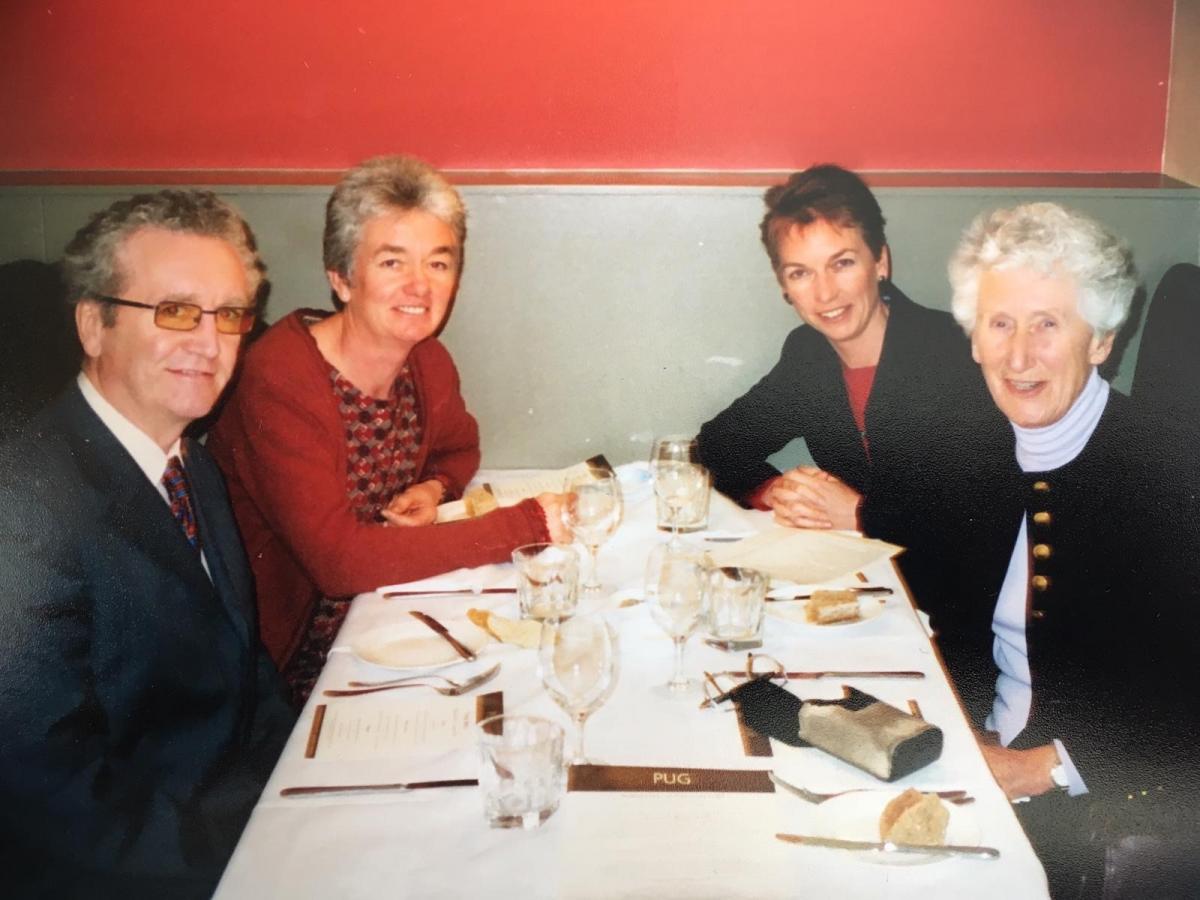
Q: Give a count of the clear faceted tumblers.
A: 4